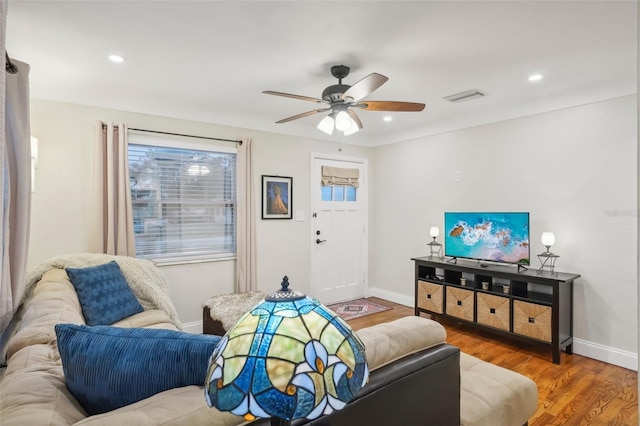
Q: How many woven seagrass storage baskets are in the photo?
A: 4